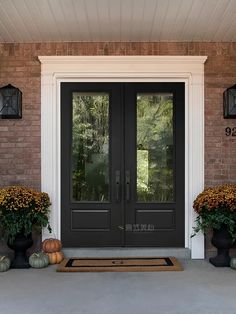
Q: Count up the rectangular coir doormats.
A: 1